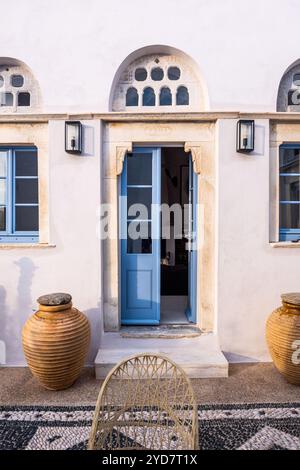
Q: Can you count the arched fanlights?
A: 3